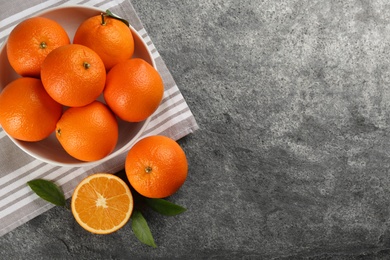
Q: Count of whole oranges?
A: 7